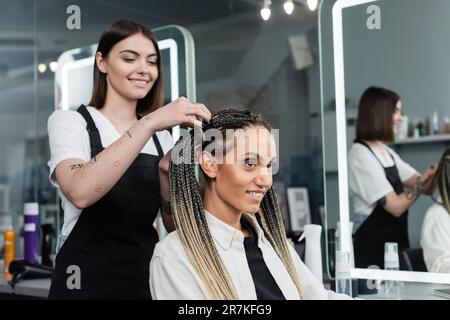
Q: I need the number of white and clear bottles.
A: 3